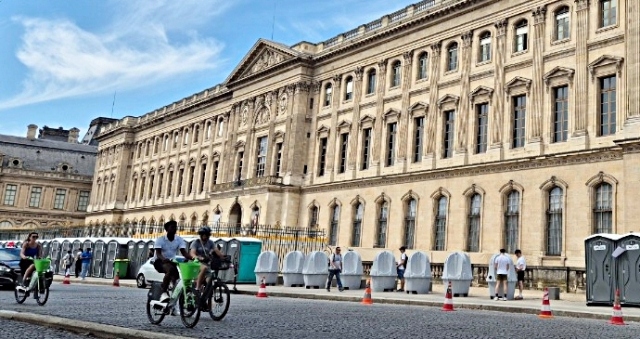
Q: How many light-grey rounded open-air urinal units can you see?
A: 8